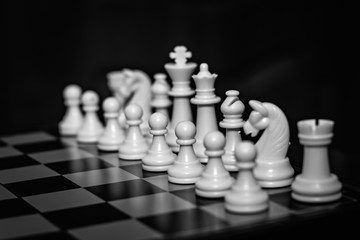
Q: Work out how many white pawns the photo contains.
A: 8